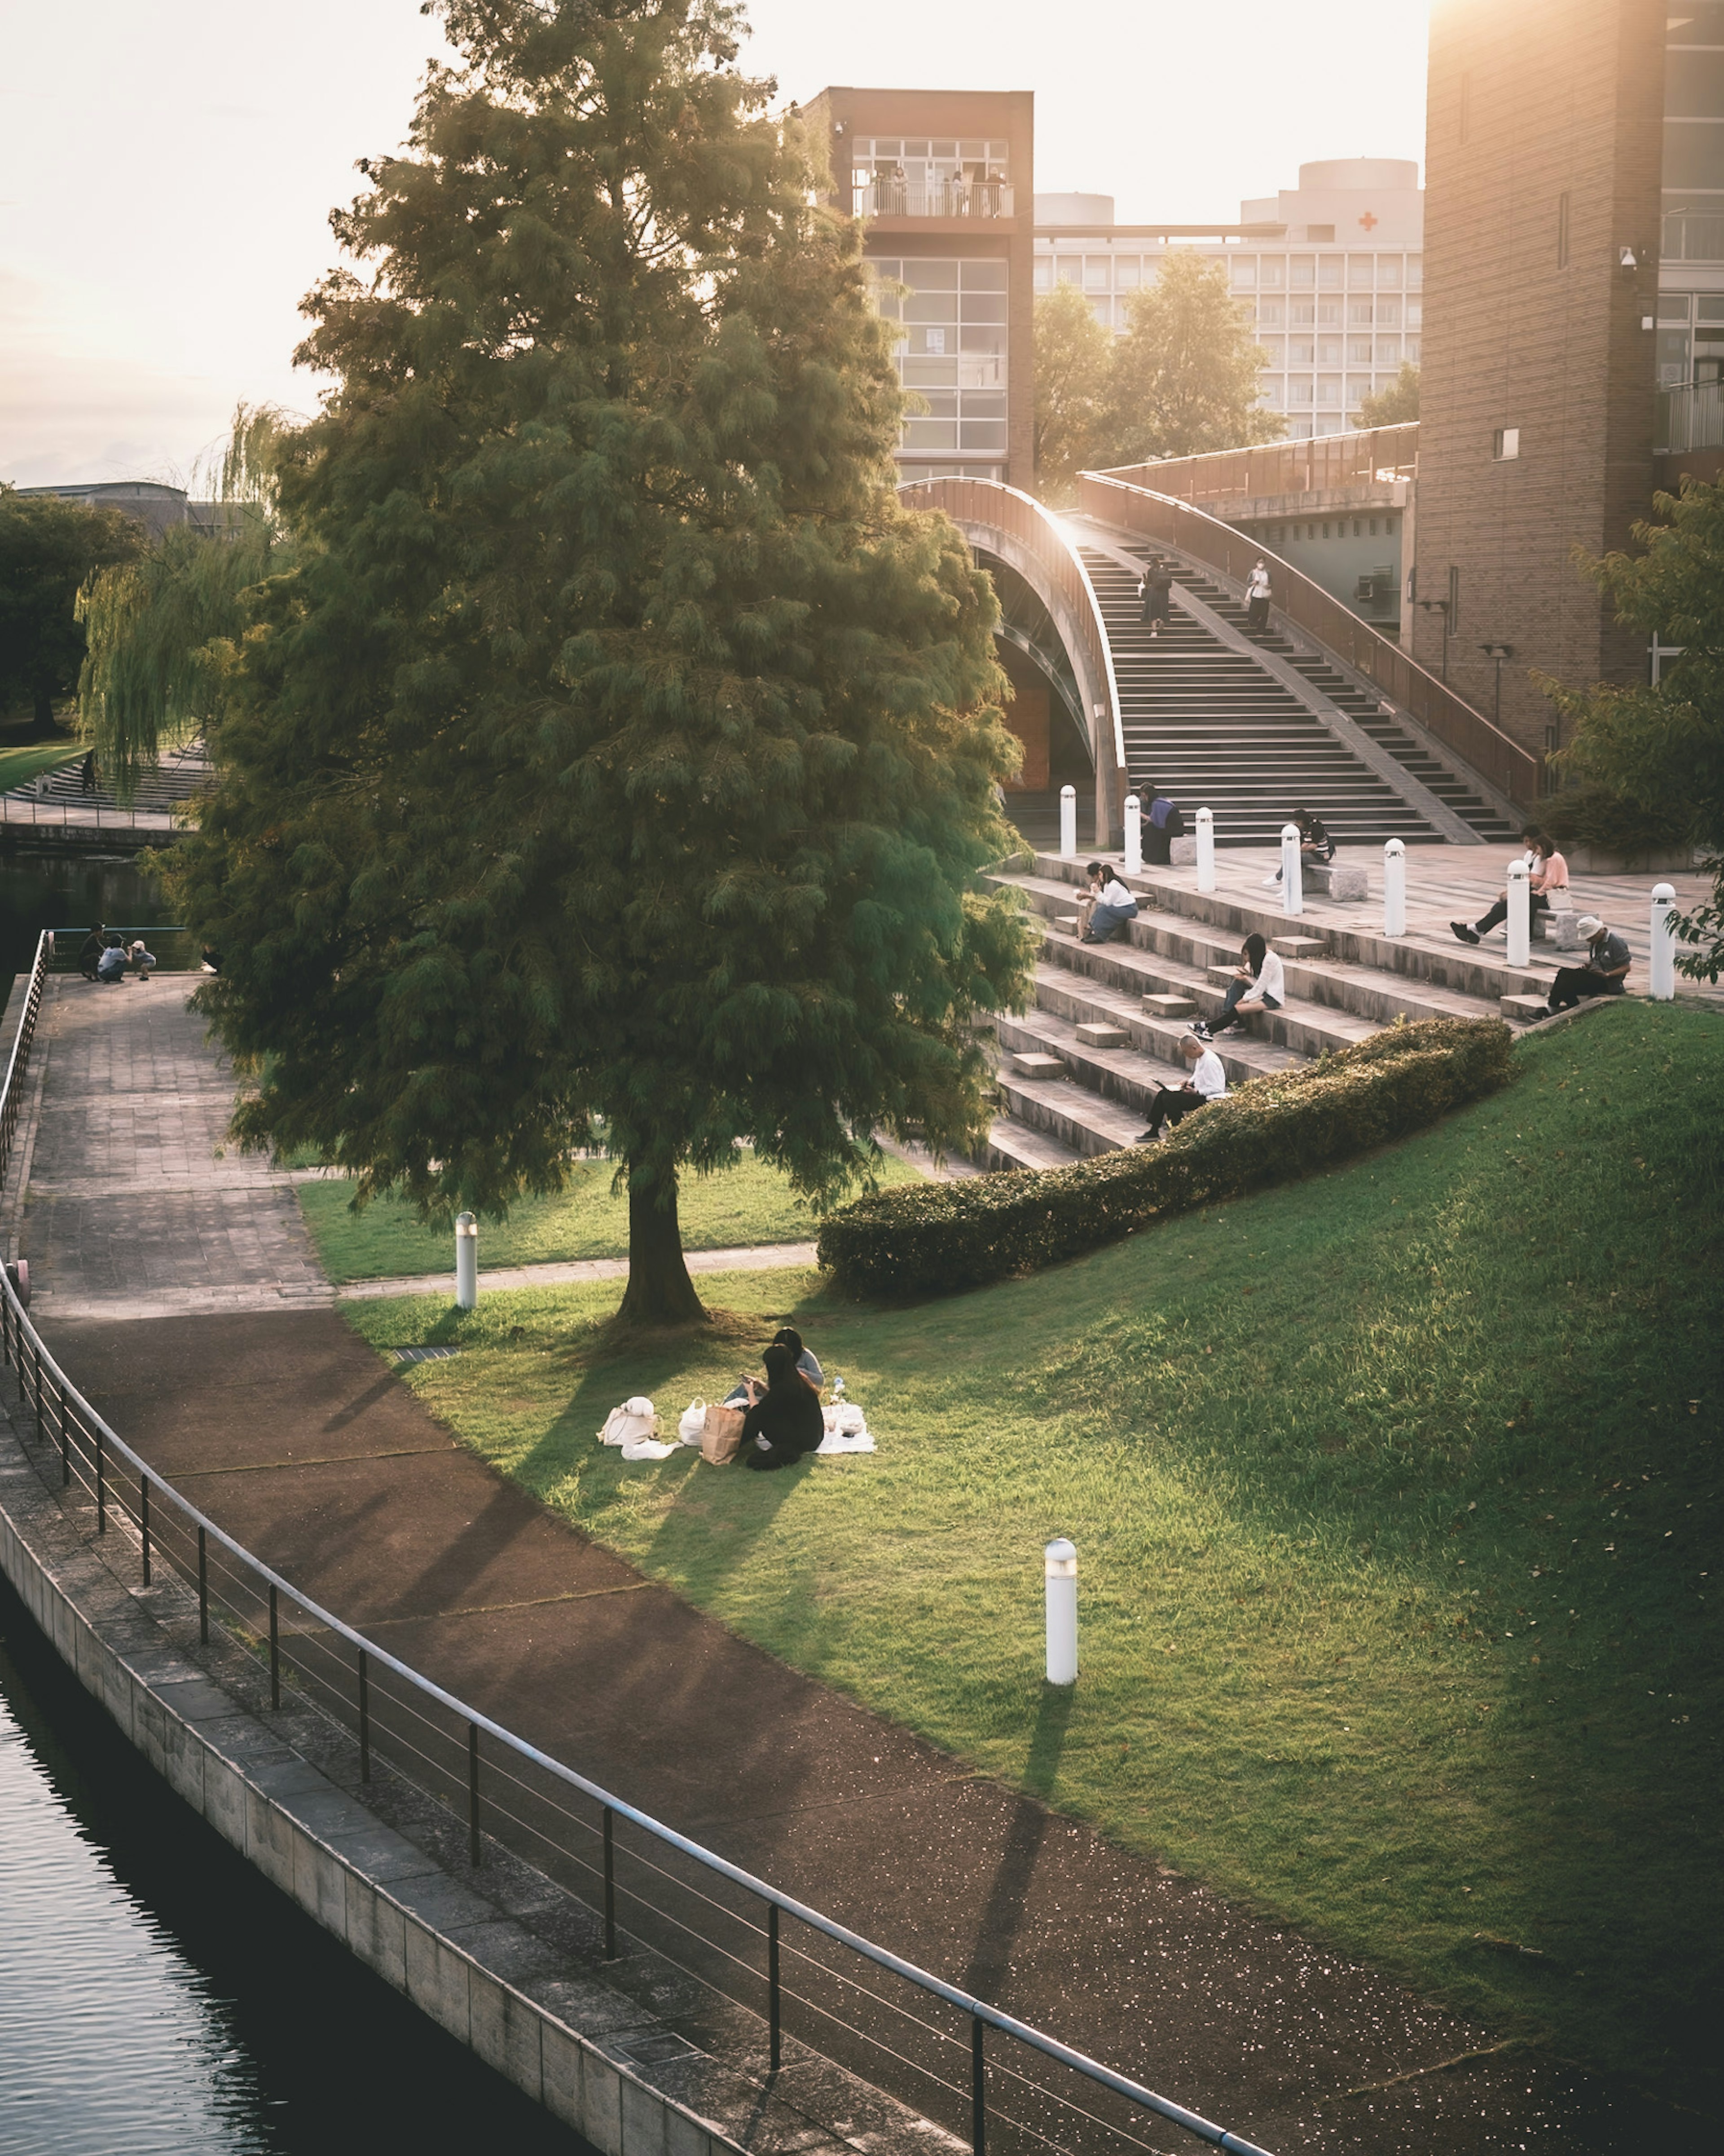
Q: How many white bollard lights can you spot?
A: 9